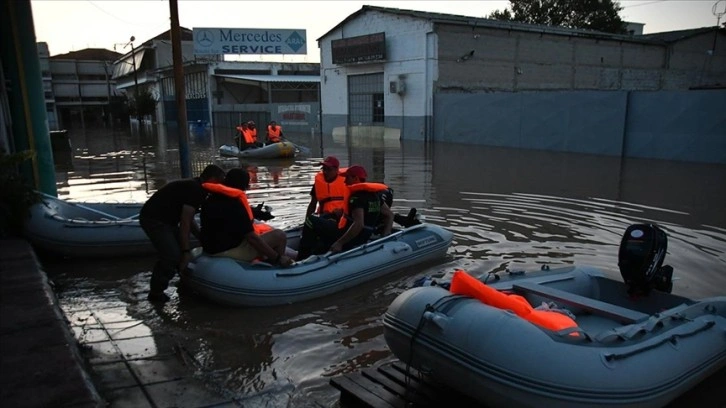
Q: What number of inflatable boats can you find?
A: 4